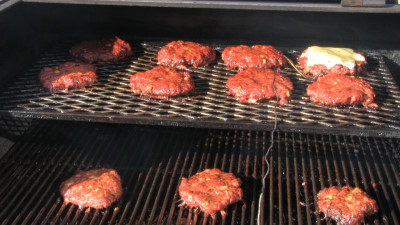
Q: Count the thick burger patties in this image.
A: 11